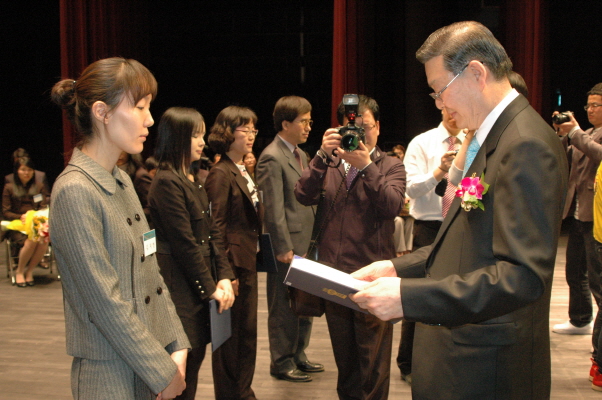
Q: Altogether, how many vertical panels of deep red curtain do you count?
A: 3